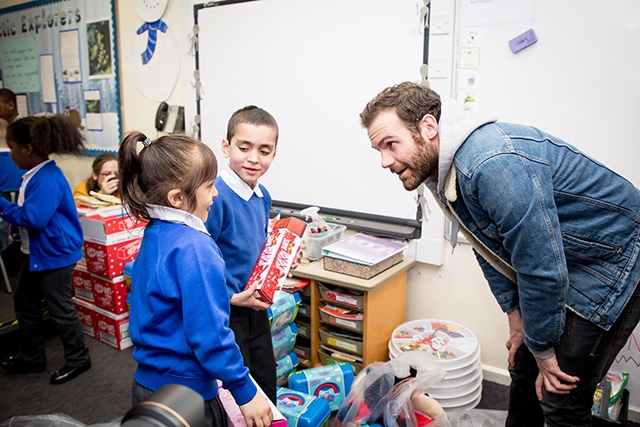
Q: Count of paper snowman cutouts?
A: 1